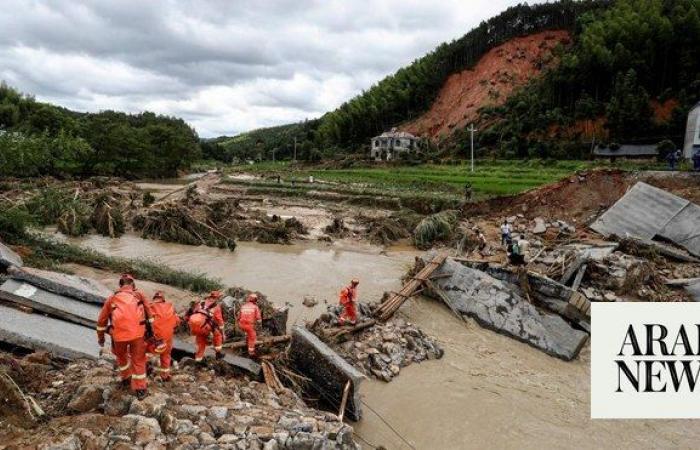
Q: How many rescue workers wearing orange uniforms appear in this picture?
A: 5